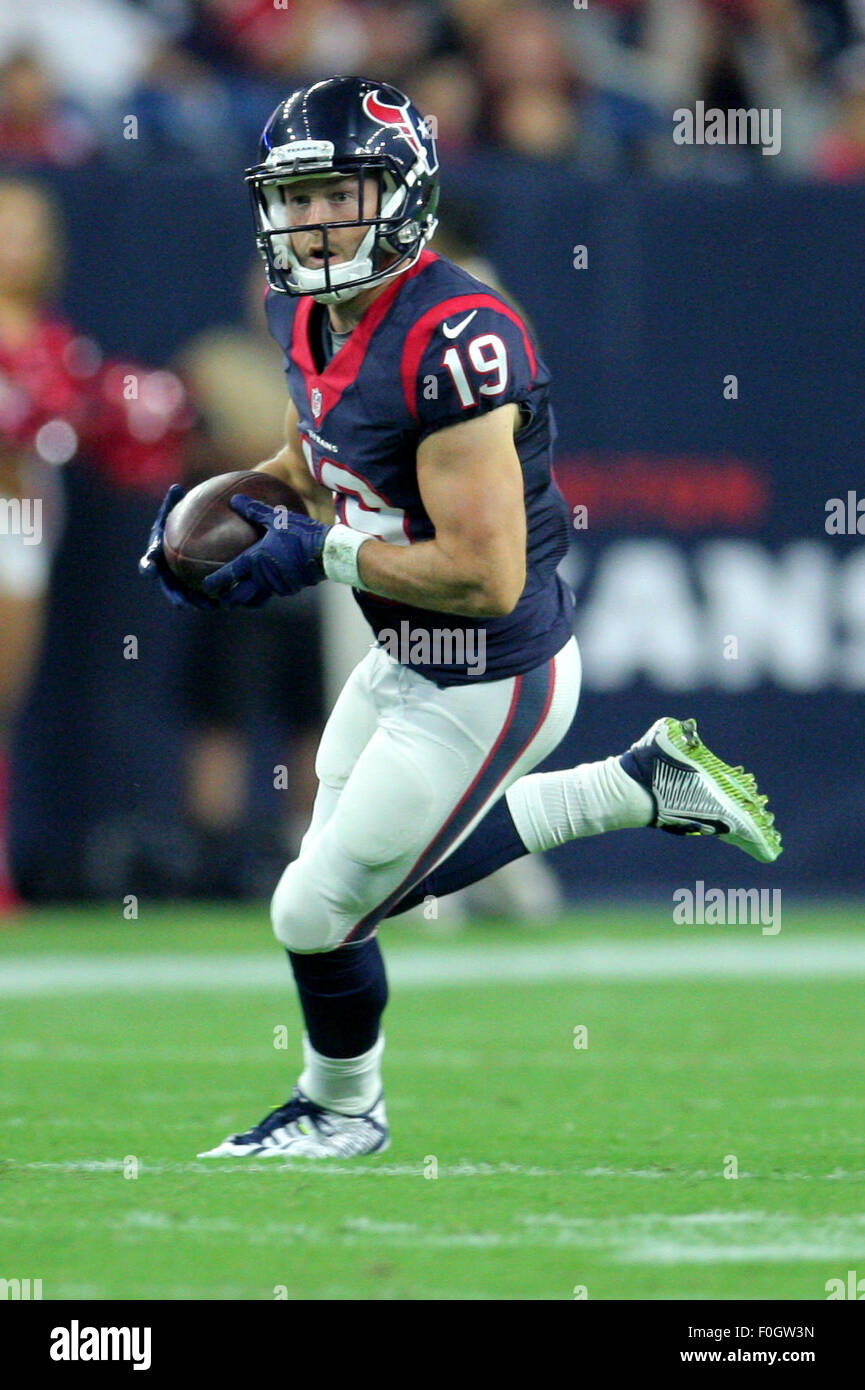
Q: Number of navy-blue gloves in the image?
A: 2